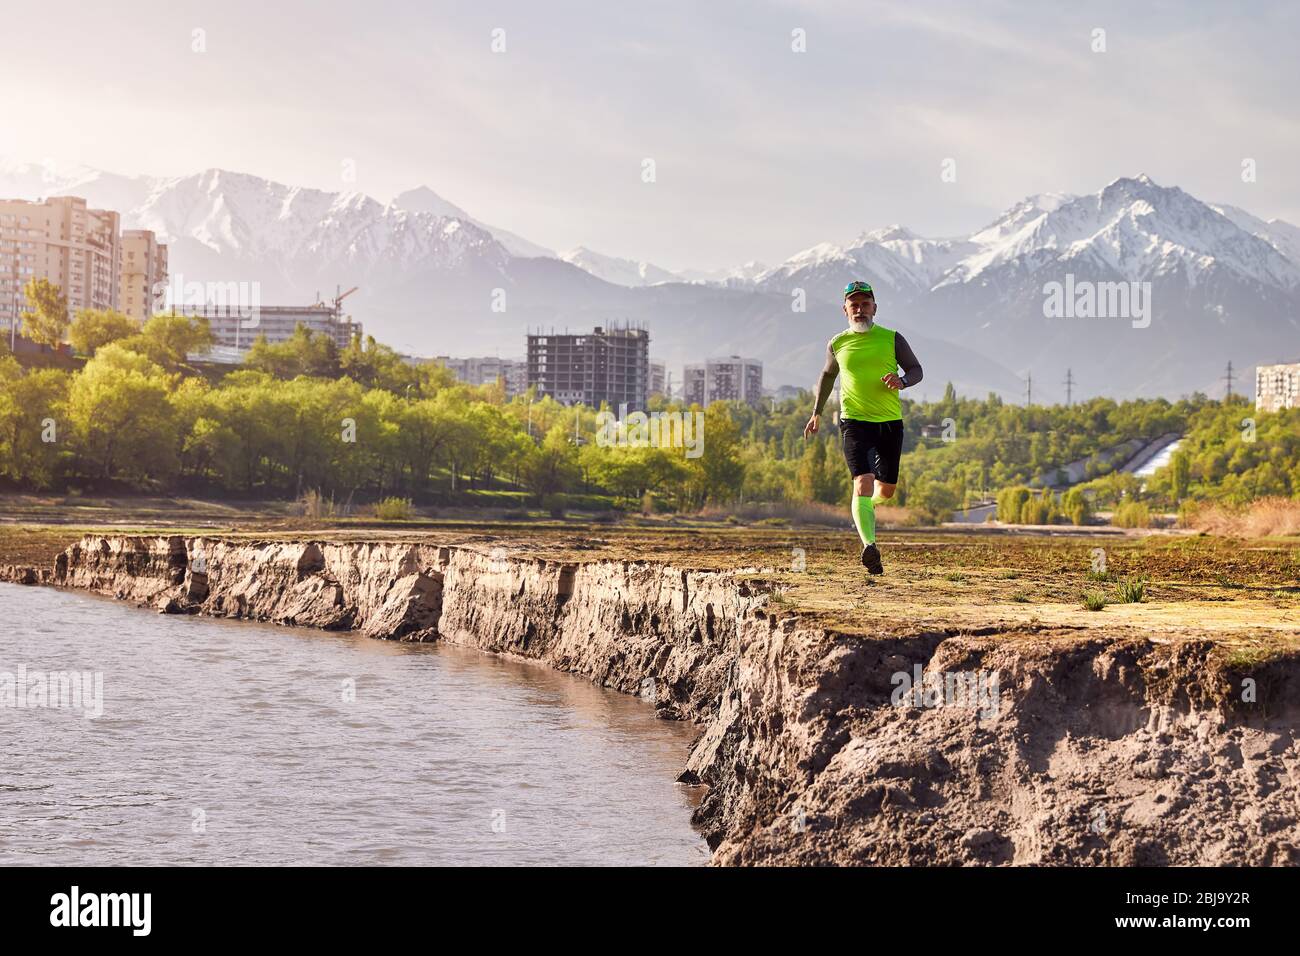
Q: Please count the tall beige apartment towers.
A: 2